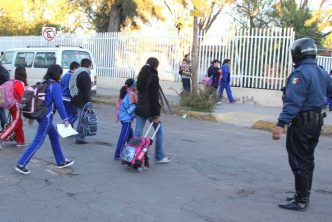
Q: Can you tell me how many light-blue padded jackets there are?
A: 1